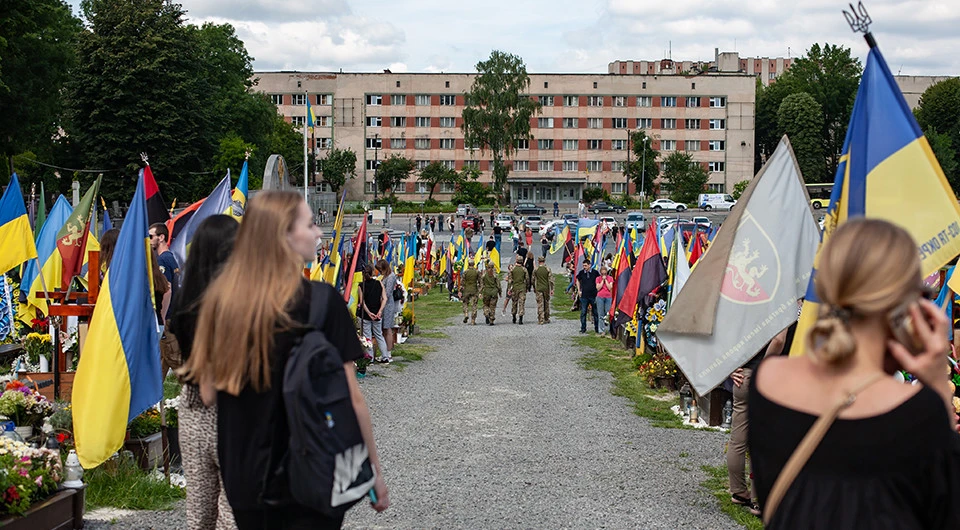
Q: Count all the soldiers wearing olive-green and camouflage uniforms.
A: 4